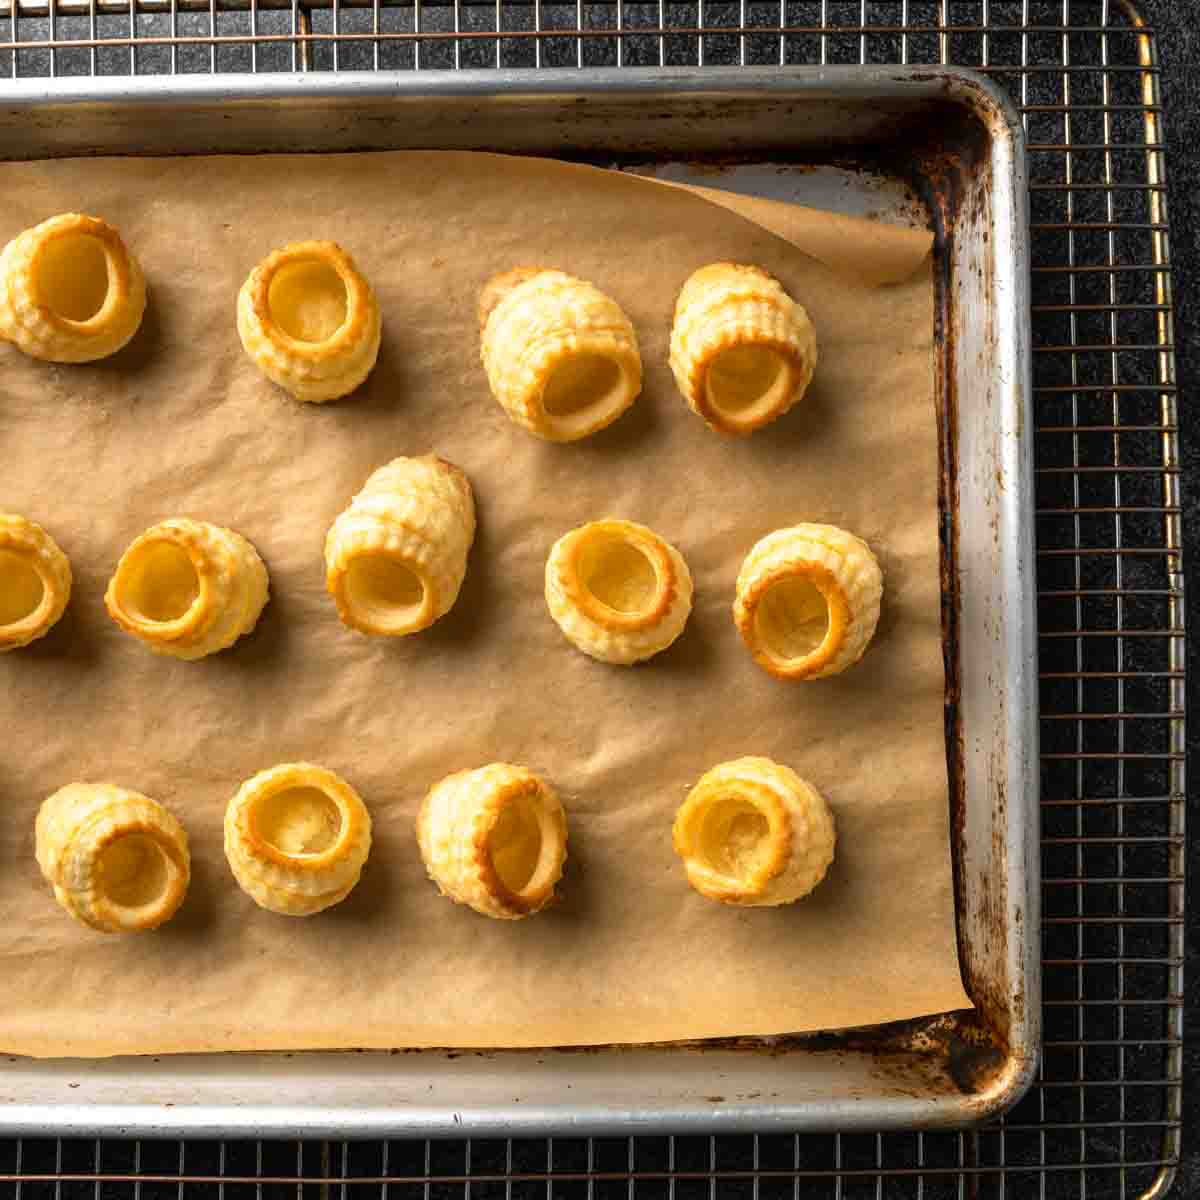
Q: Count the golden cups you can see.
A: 13